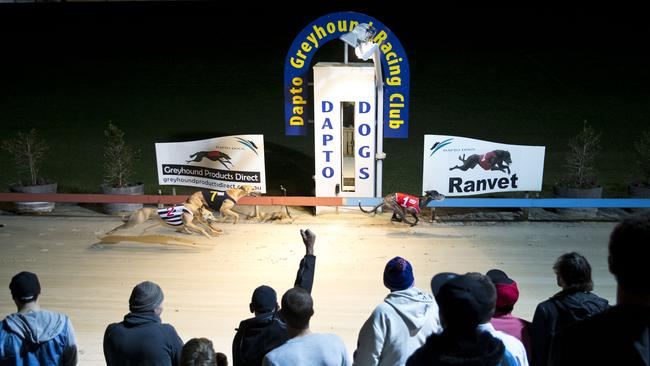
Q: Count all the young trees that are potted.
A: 4